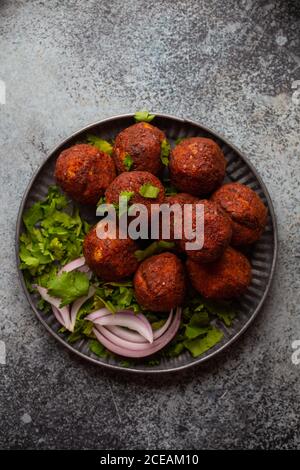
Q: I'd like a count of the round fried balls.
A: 10